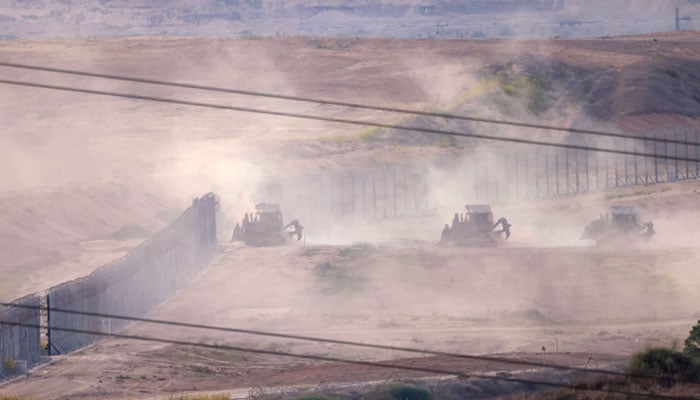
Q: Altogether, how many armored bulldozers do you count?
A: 3